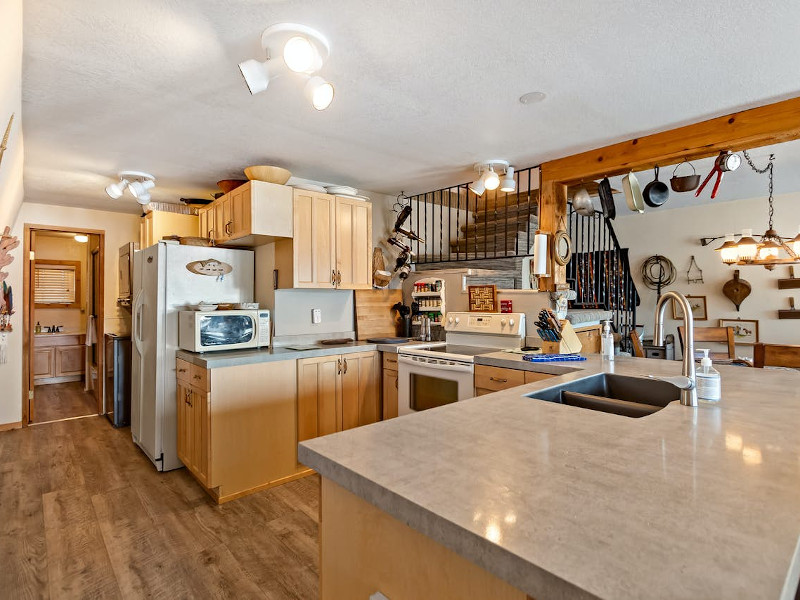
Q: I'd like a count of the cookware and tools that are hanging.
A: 6